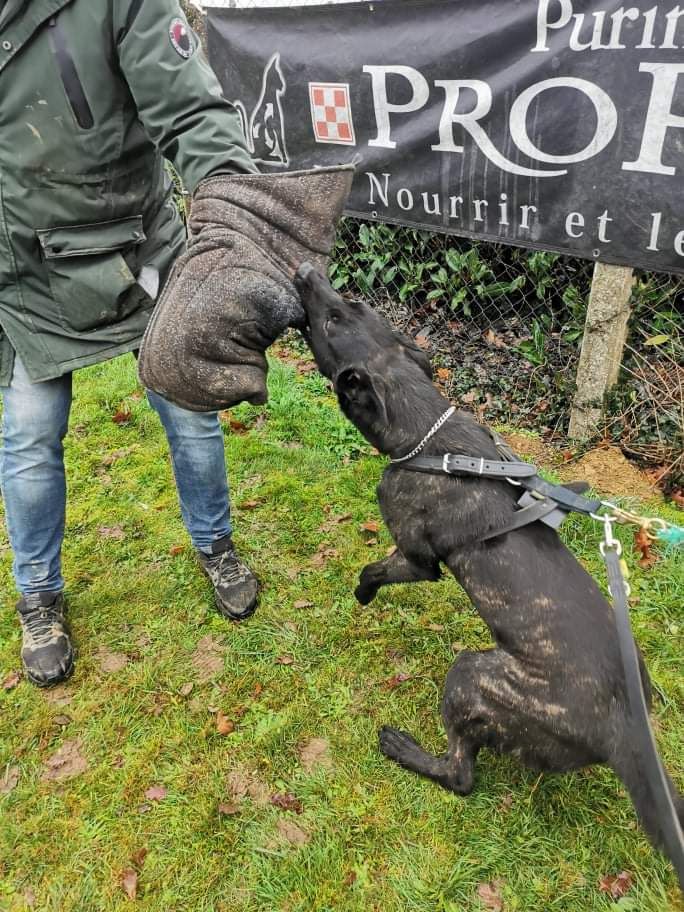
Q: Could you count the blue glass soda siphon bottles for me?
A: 0